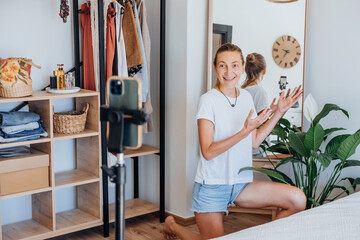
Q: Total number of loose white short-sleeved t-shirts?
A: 1